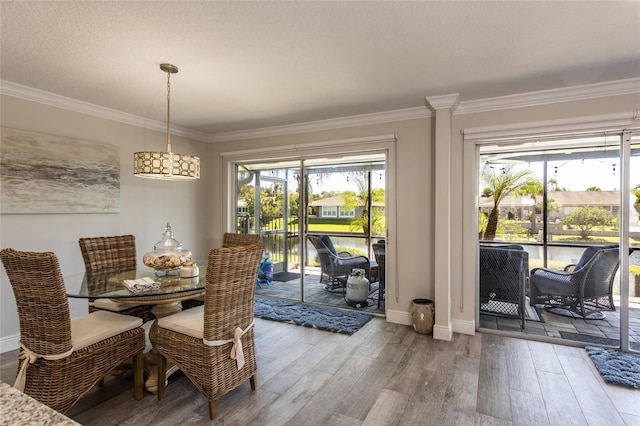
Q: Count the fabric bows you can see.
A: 2